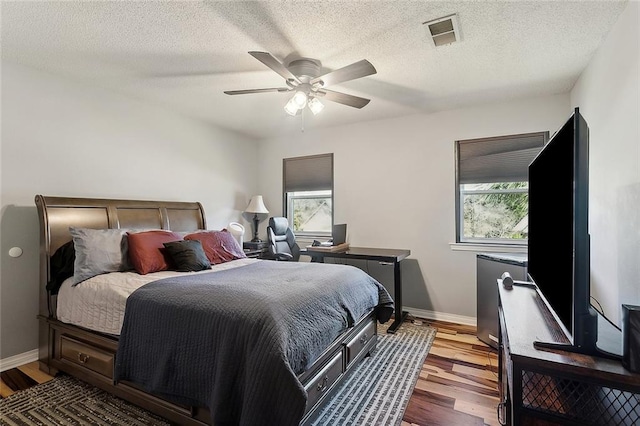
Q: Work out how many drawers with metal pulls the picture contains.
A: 3